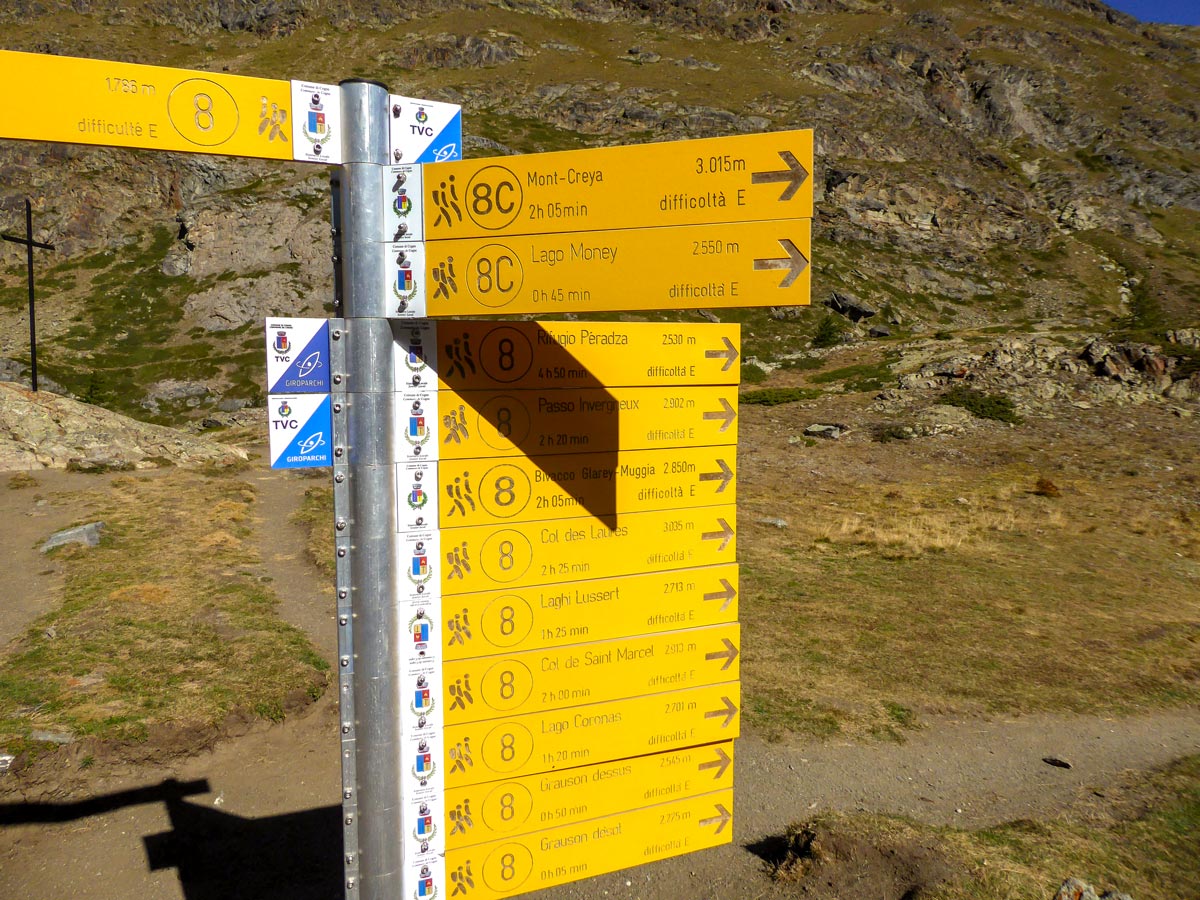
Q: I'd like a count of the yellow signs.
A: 12